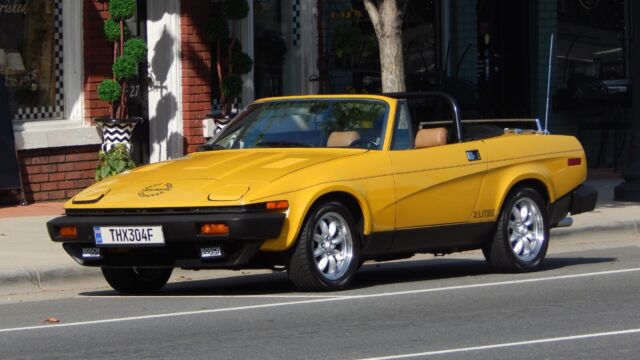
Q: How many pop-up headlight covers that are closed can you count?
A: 2